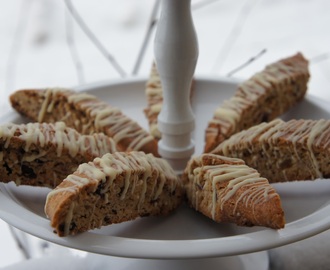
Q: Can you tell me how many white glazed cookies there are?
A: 7